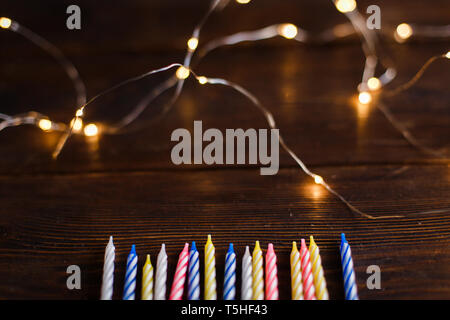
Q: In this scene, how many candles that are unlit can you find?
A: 15